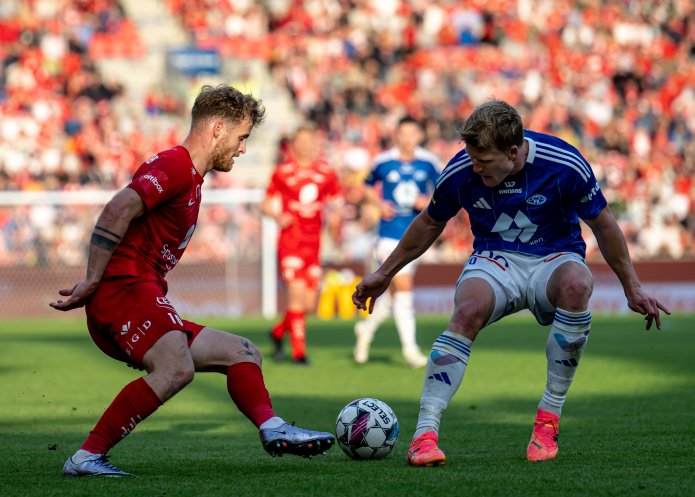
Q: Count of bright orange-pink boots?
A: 2